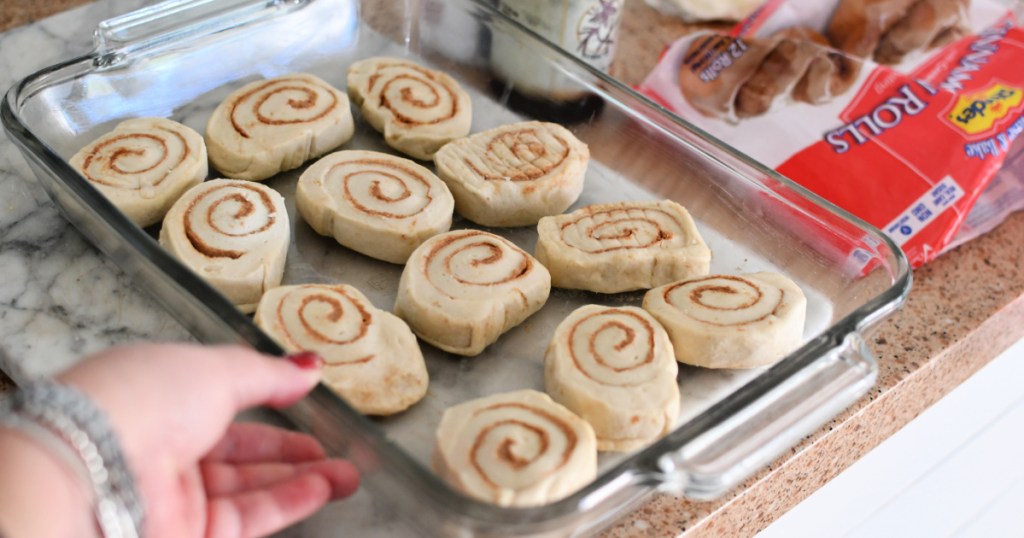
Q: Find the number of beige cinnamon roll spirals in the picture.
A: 12